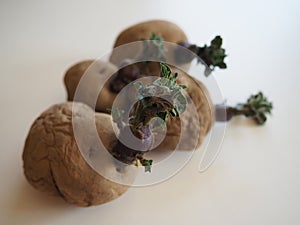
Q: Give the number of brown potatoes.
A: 4